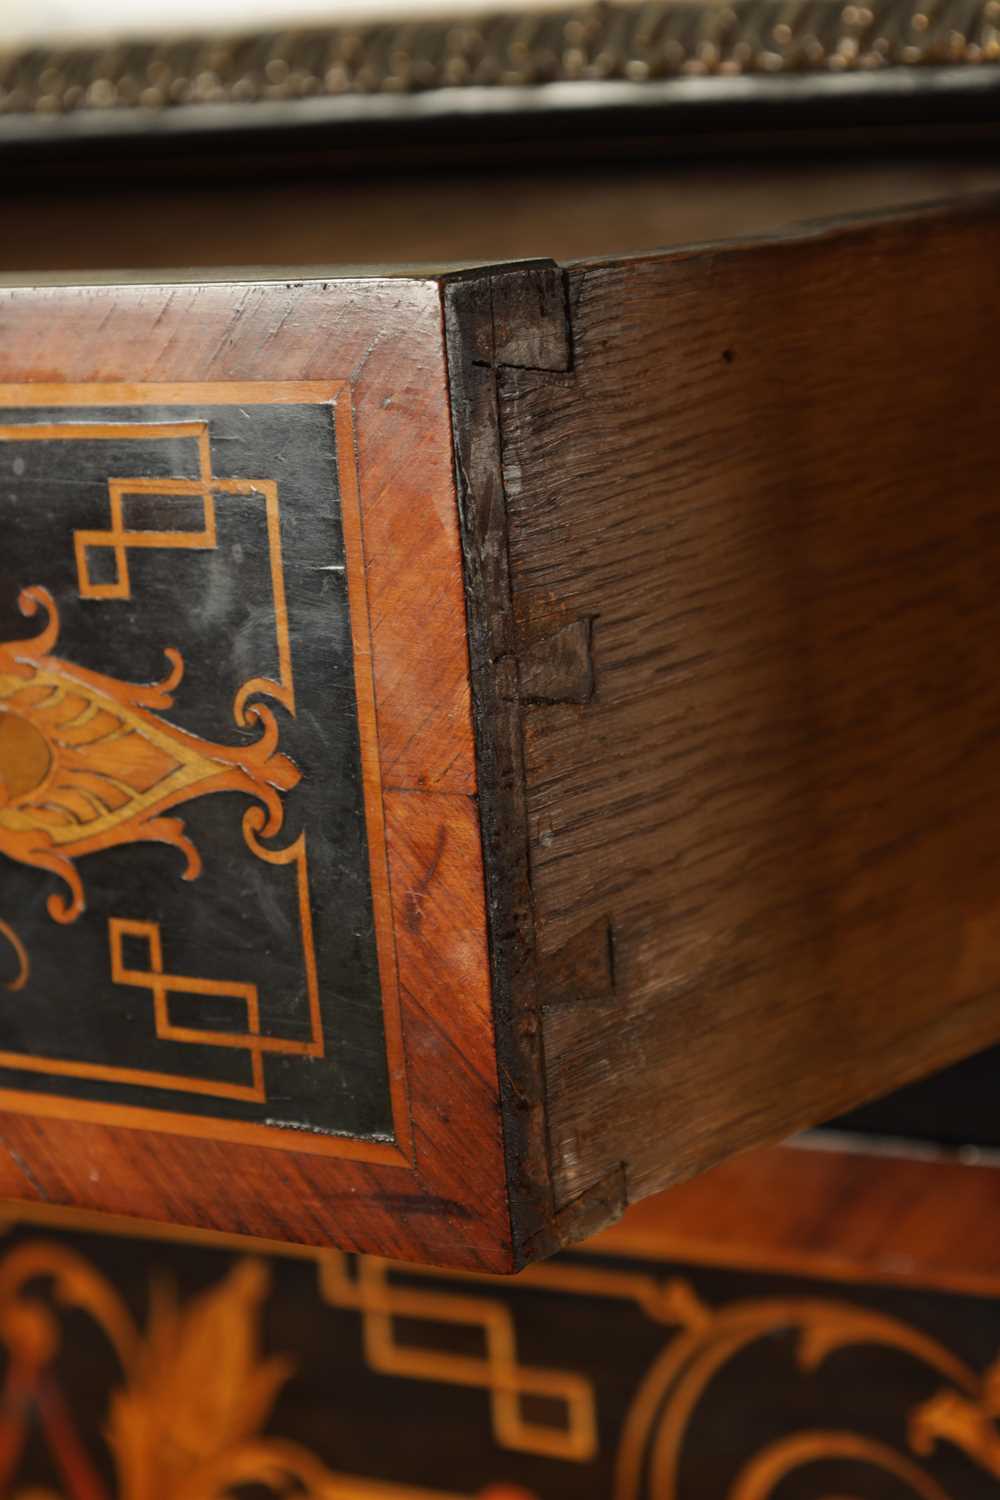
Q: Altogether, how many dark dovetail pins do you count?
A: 4